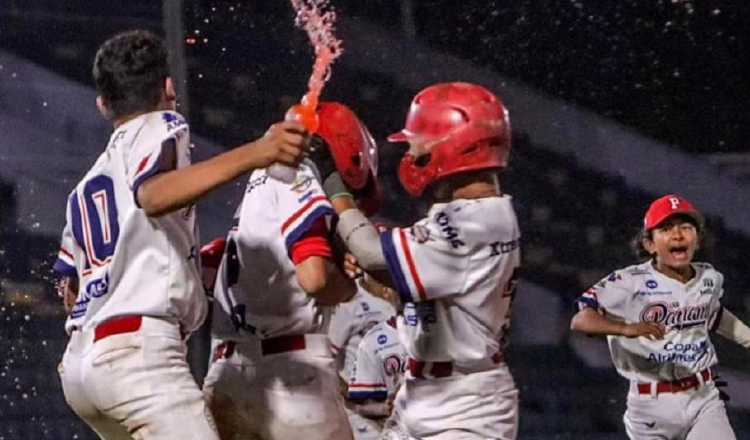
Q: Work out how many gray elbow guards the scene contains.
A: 1